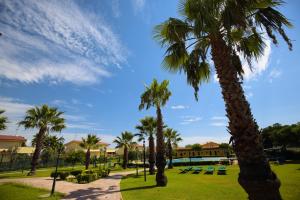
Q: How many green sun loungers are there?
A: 4